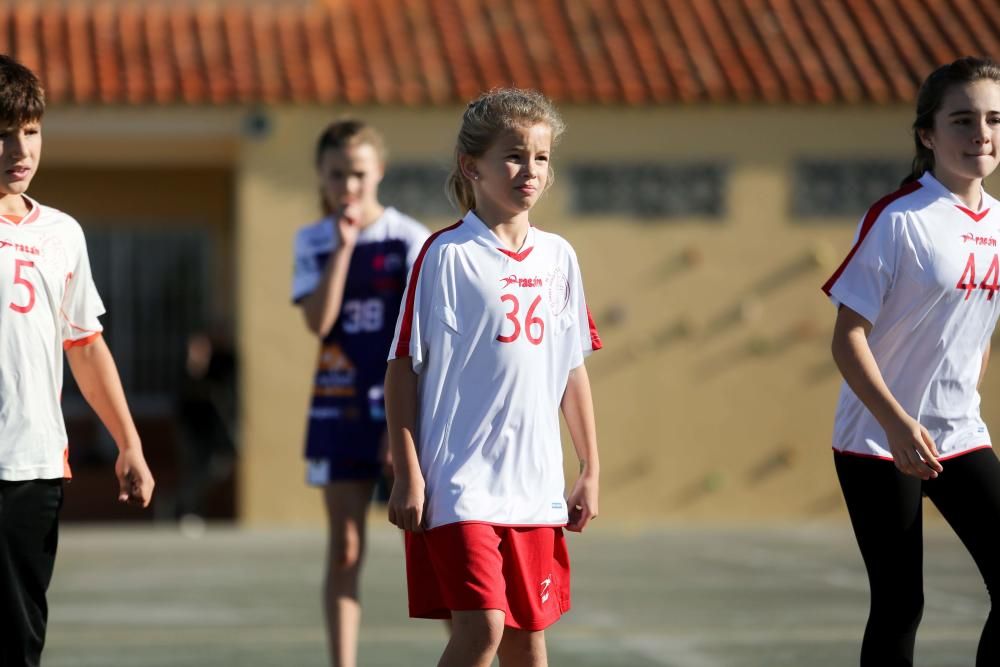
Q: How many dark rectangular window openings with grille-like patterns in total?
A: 3